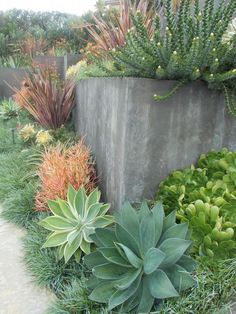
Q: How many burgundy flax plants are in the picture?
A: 2